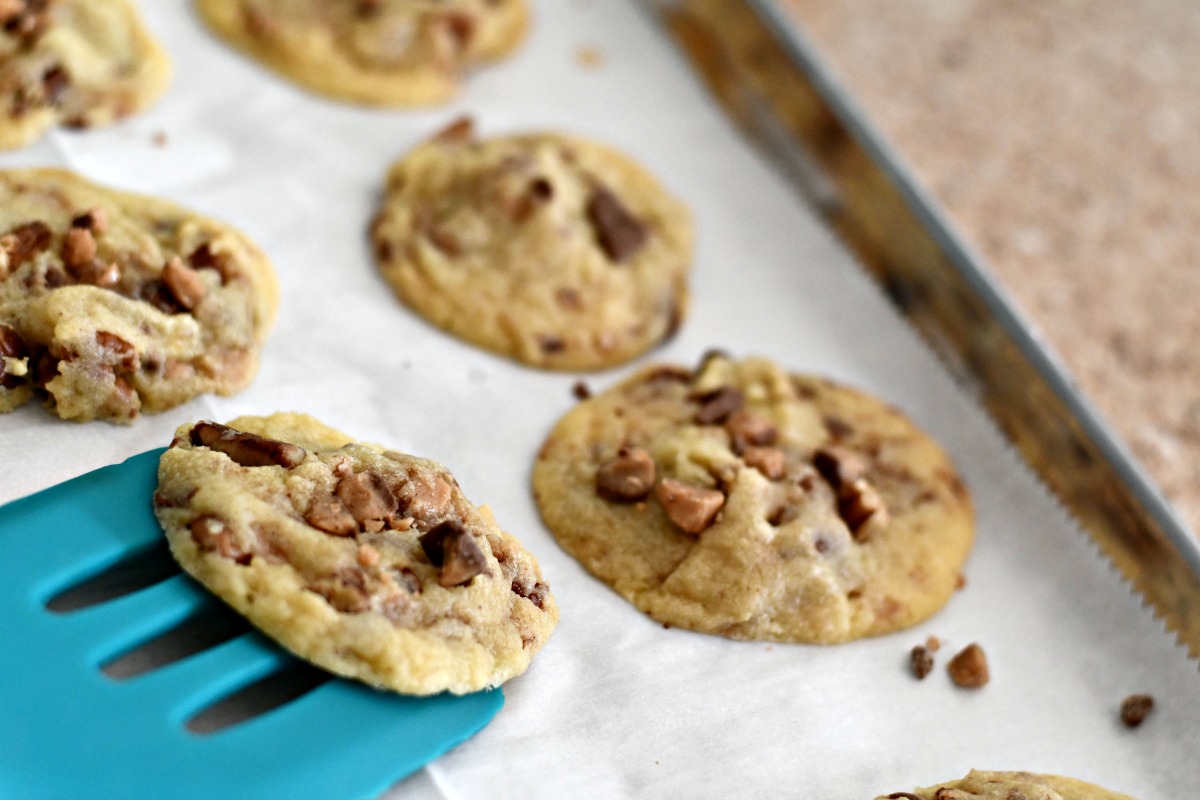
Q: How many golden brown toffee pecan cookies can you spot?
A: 7